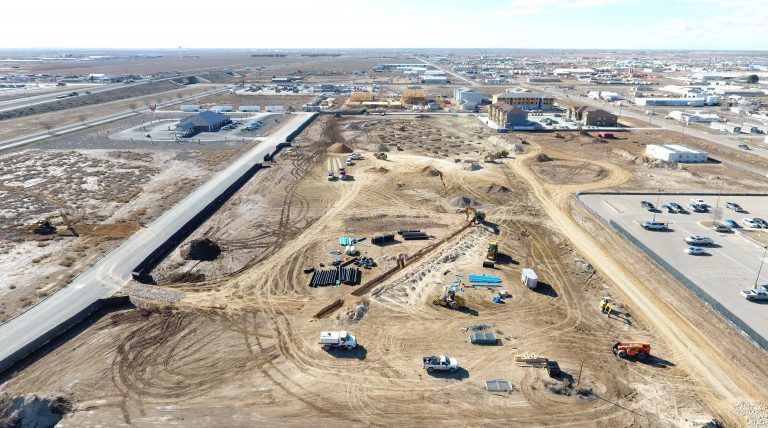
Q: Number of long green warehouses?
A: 0